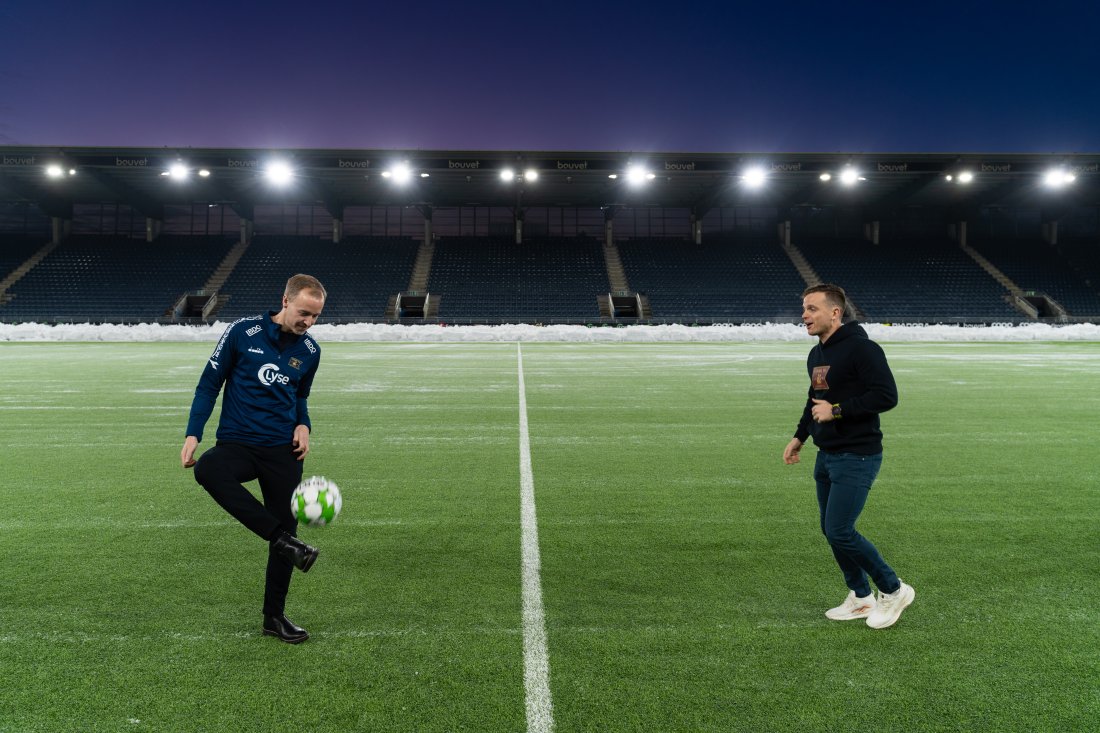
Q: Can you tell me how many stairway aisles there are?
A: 6